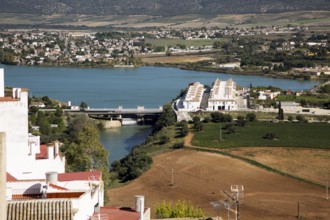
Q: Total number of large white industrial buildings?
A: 2